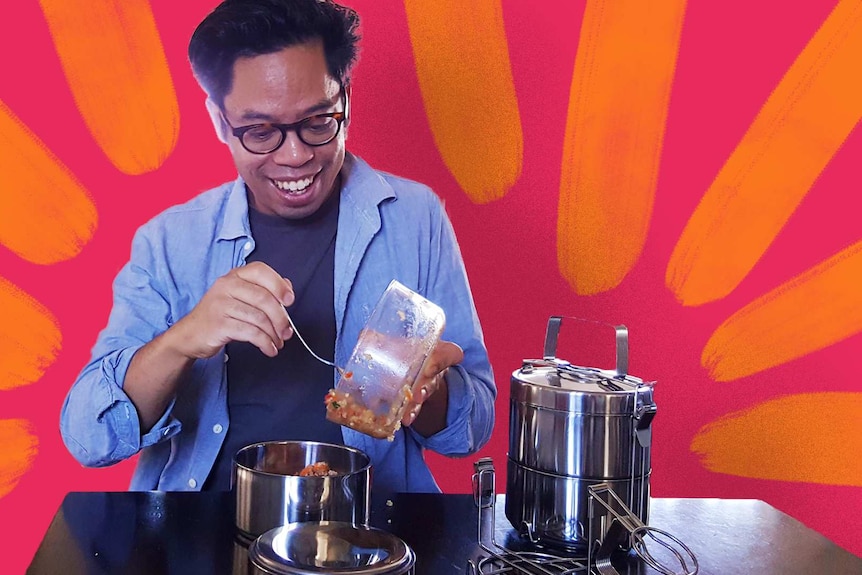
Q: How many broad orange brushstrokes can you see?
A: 9